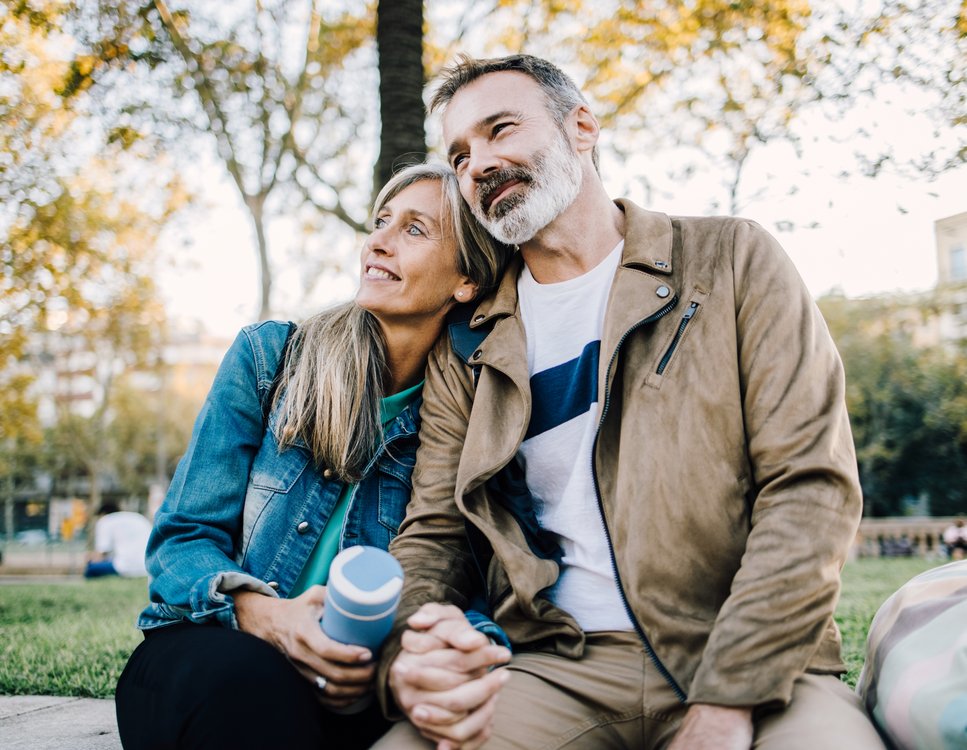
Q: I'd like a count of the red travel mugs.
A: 0